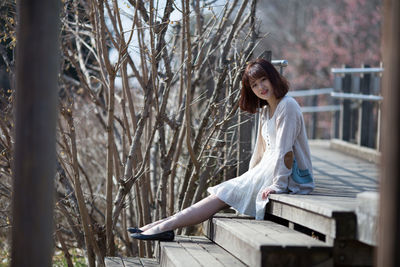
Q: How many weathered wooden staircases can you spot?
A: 1